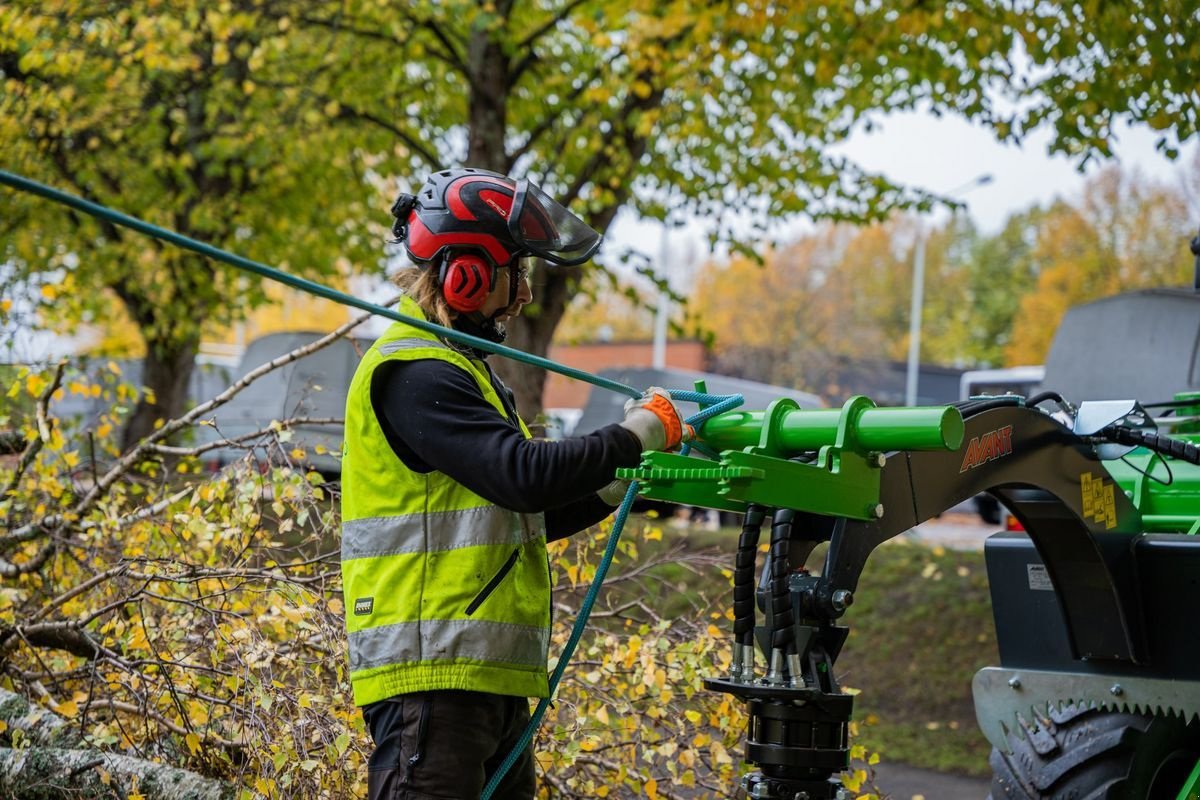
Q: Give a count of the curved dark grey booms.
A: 1